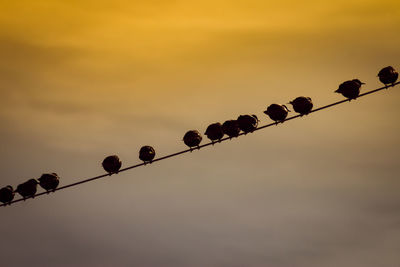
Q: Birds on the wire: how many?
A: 13